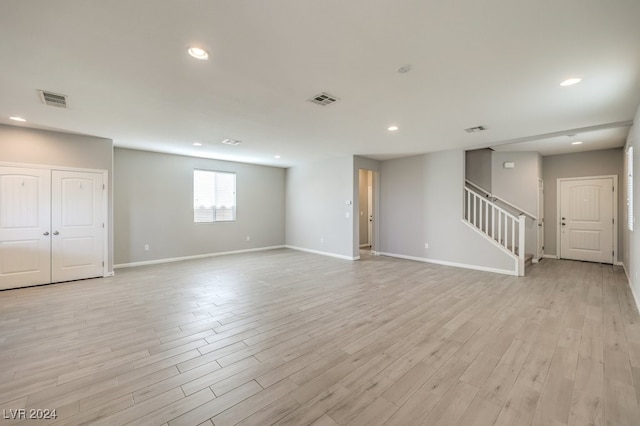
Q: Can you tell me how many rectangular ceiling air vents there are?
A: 4